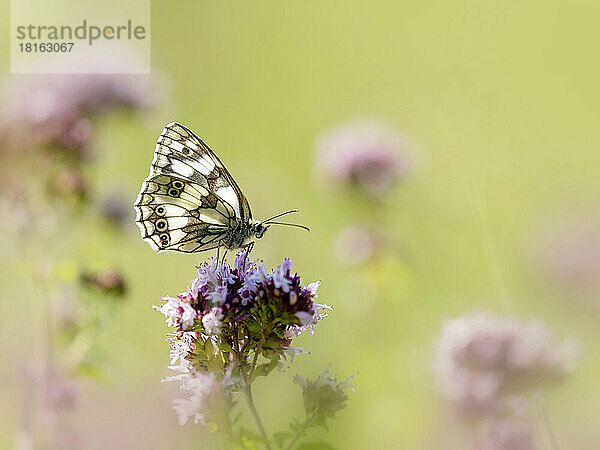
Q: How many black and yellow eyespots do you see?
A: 5